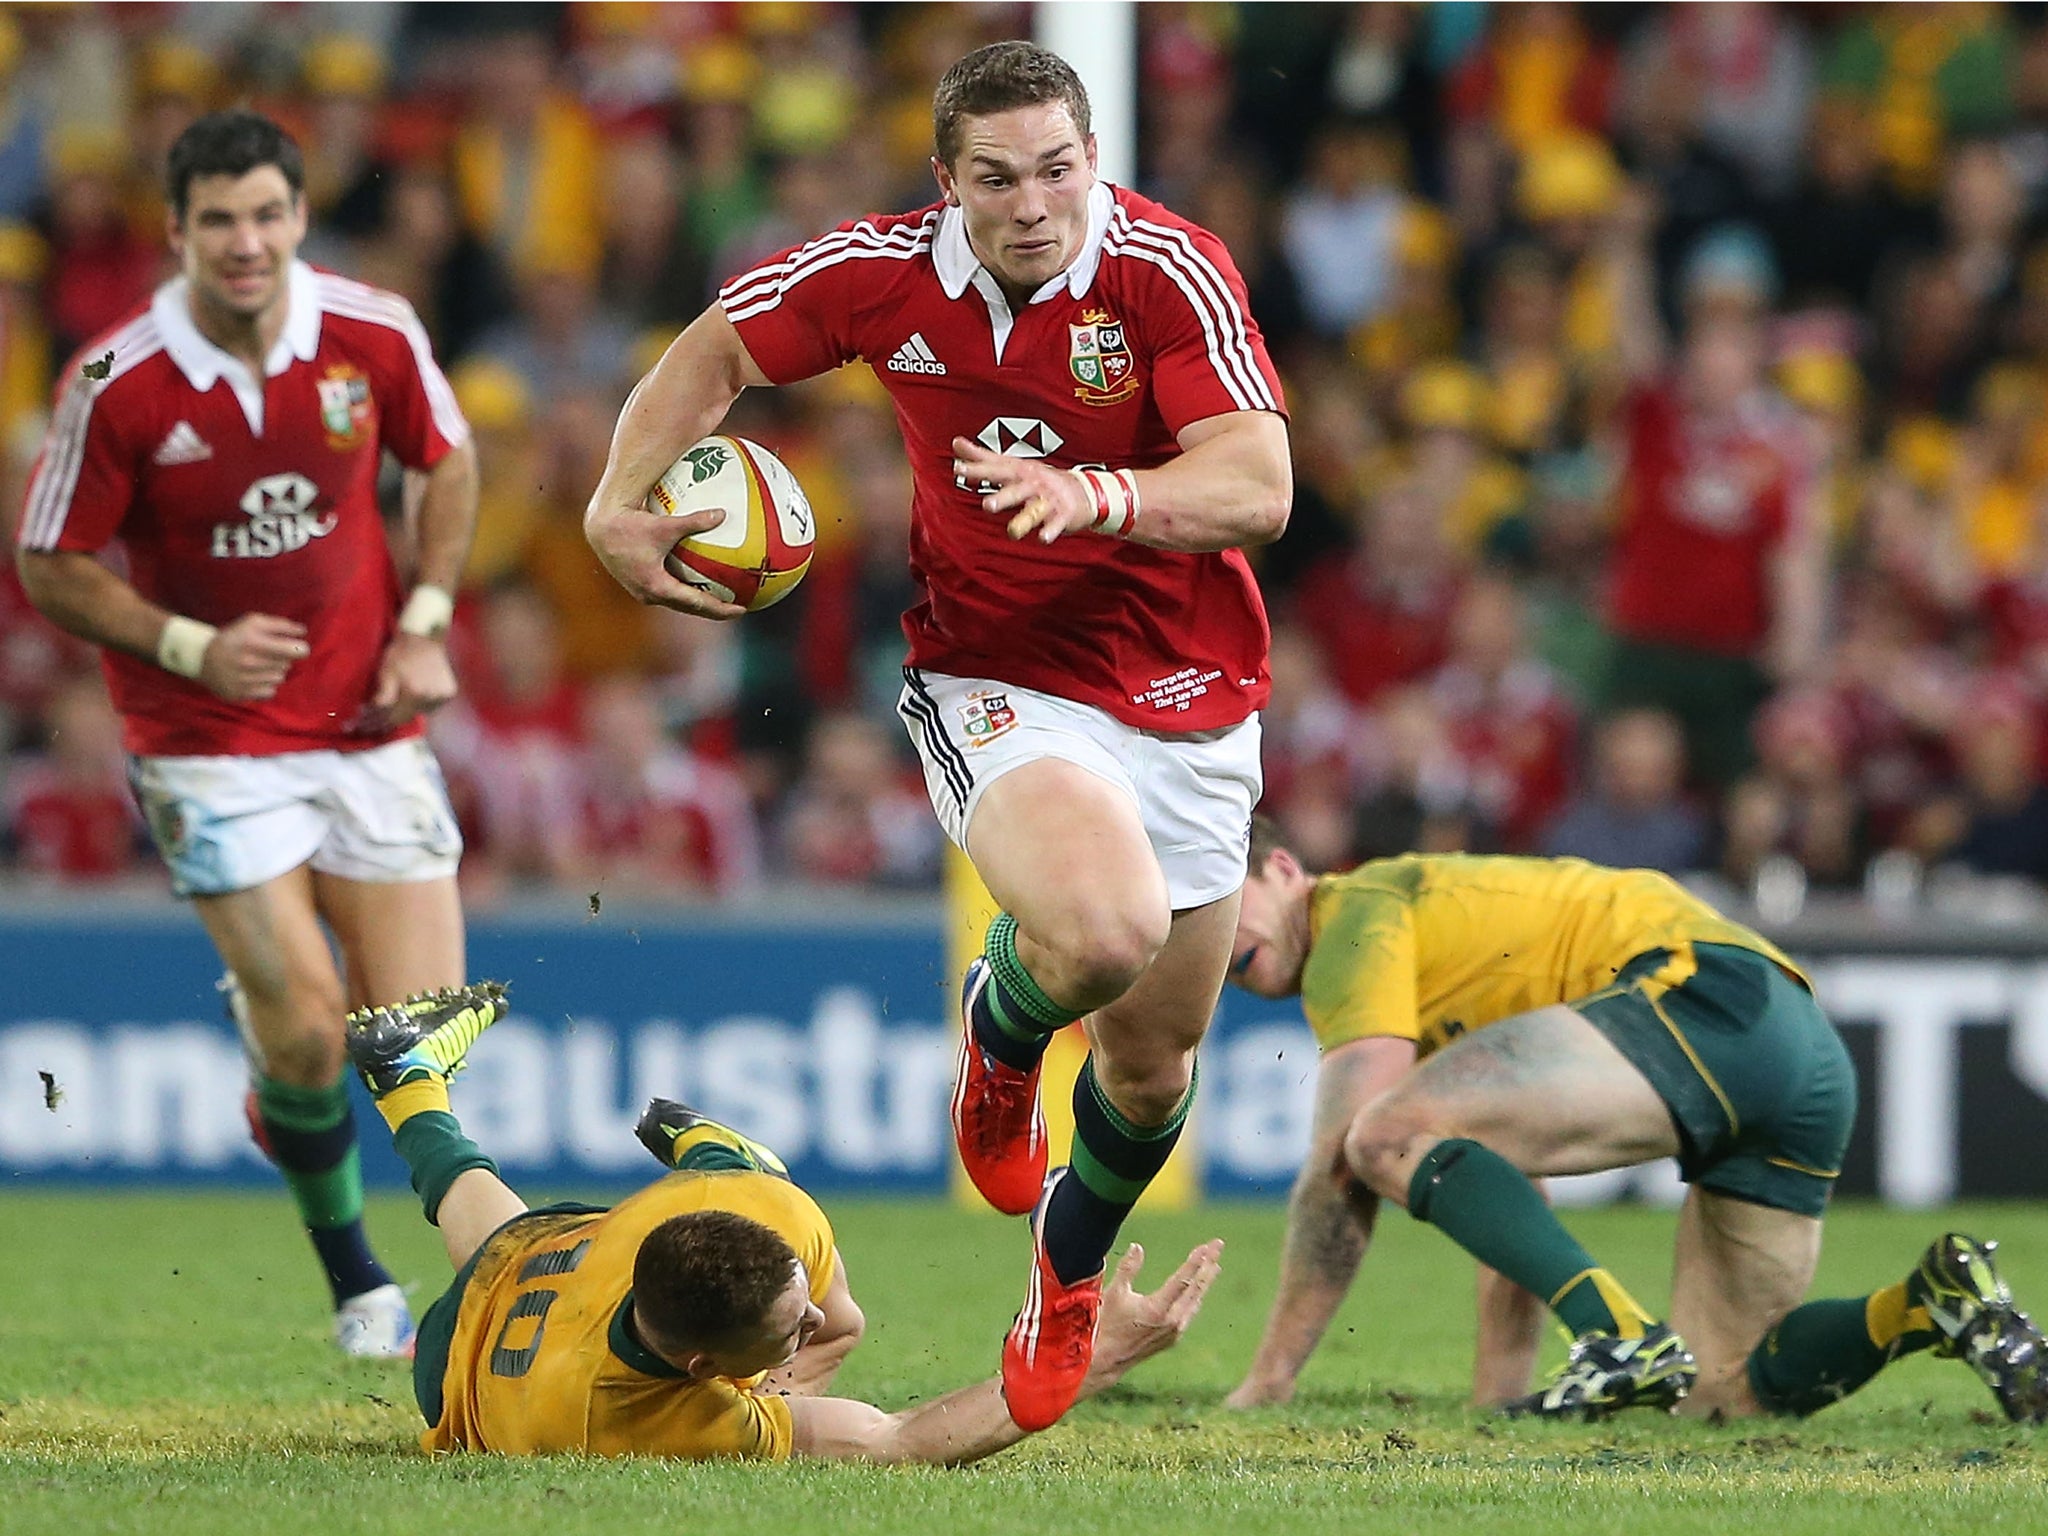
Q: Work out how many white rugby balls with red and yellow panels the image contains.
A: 1